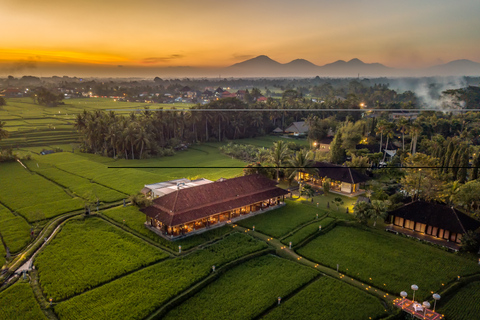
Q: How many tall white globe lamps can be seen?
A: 4